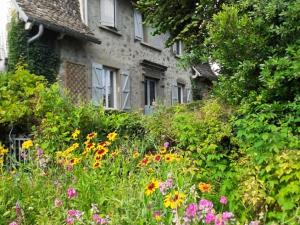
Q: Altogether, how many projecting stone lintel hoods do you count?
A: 1